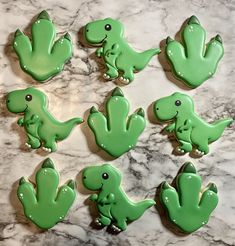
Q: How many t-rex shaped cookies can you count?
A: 4